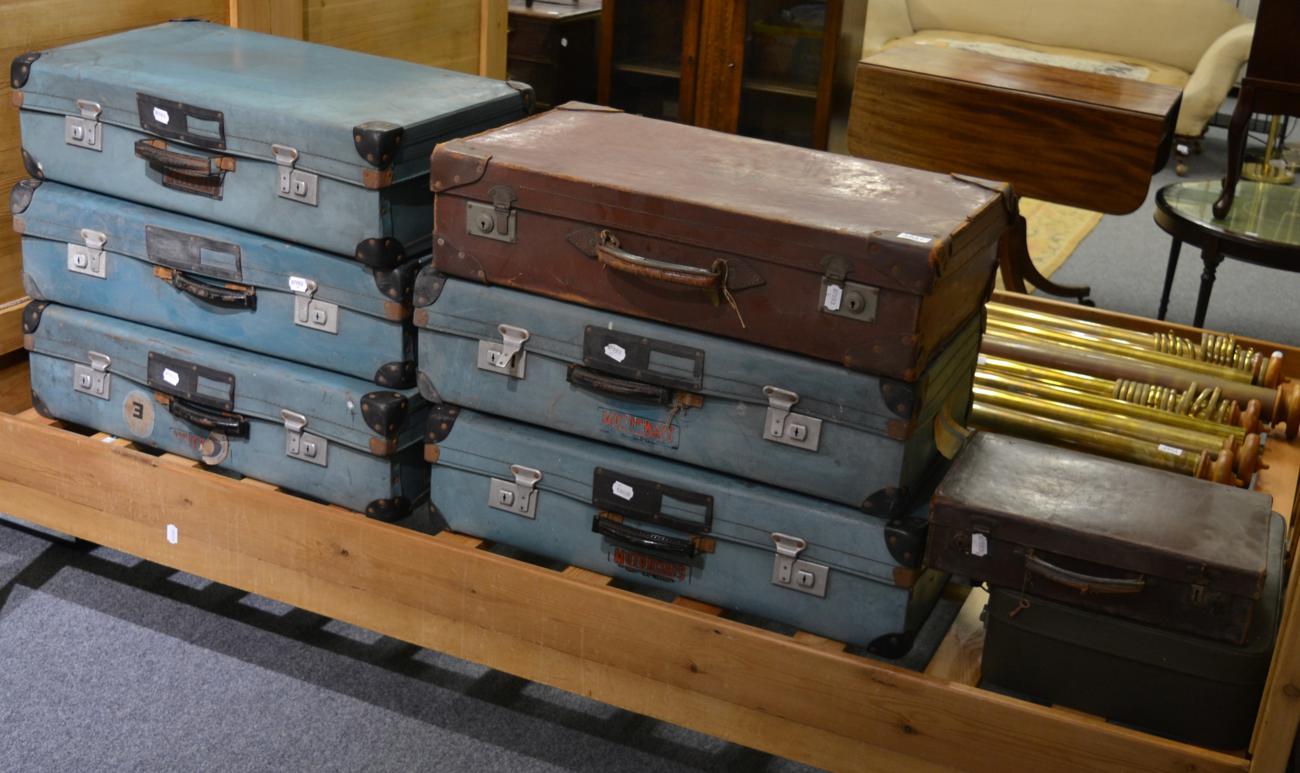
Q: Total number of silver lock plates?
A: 12